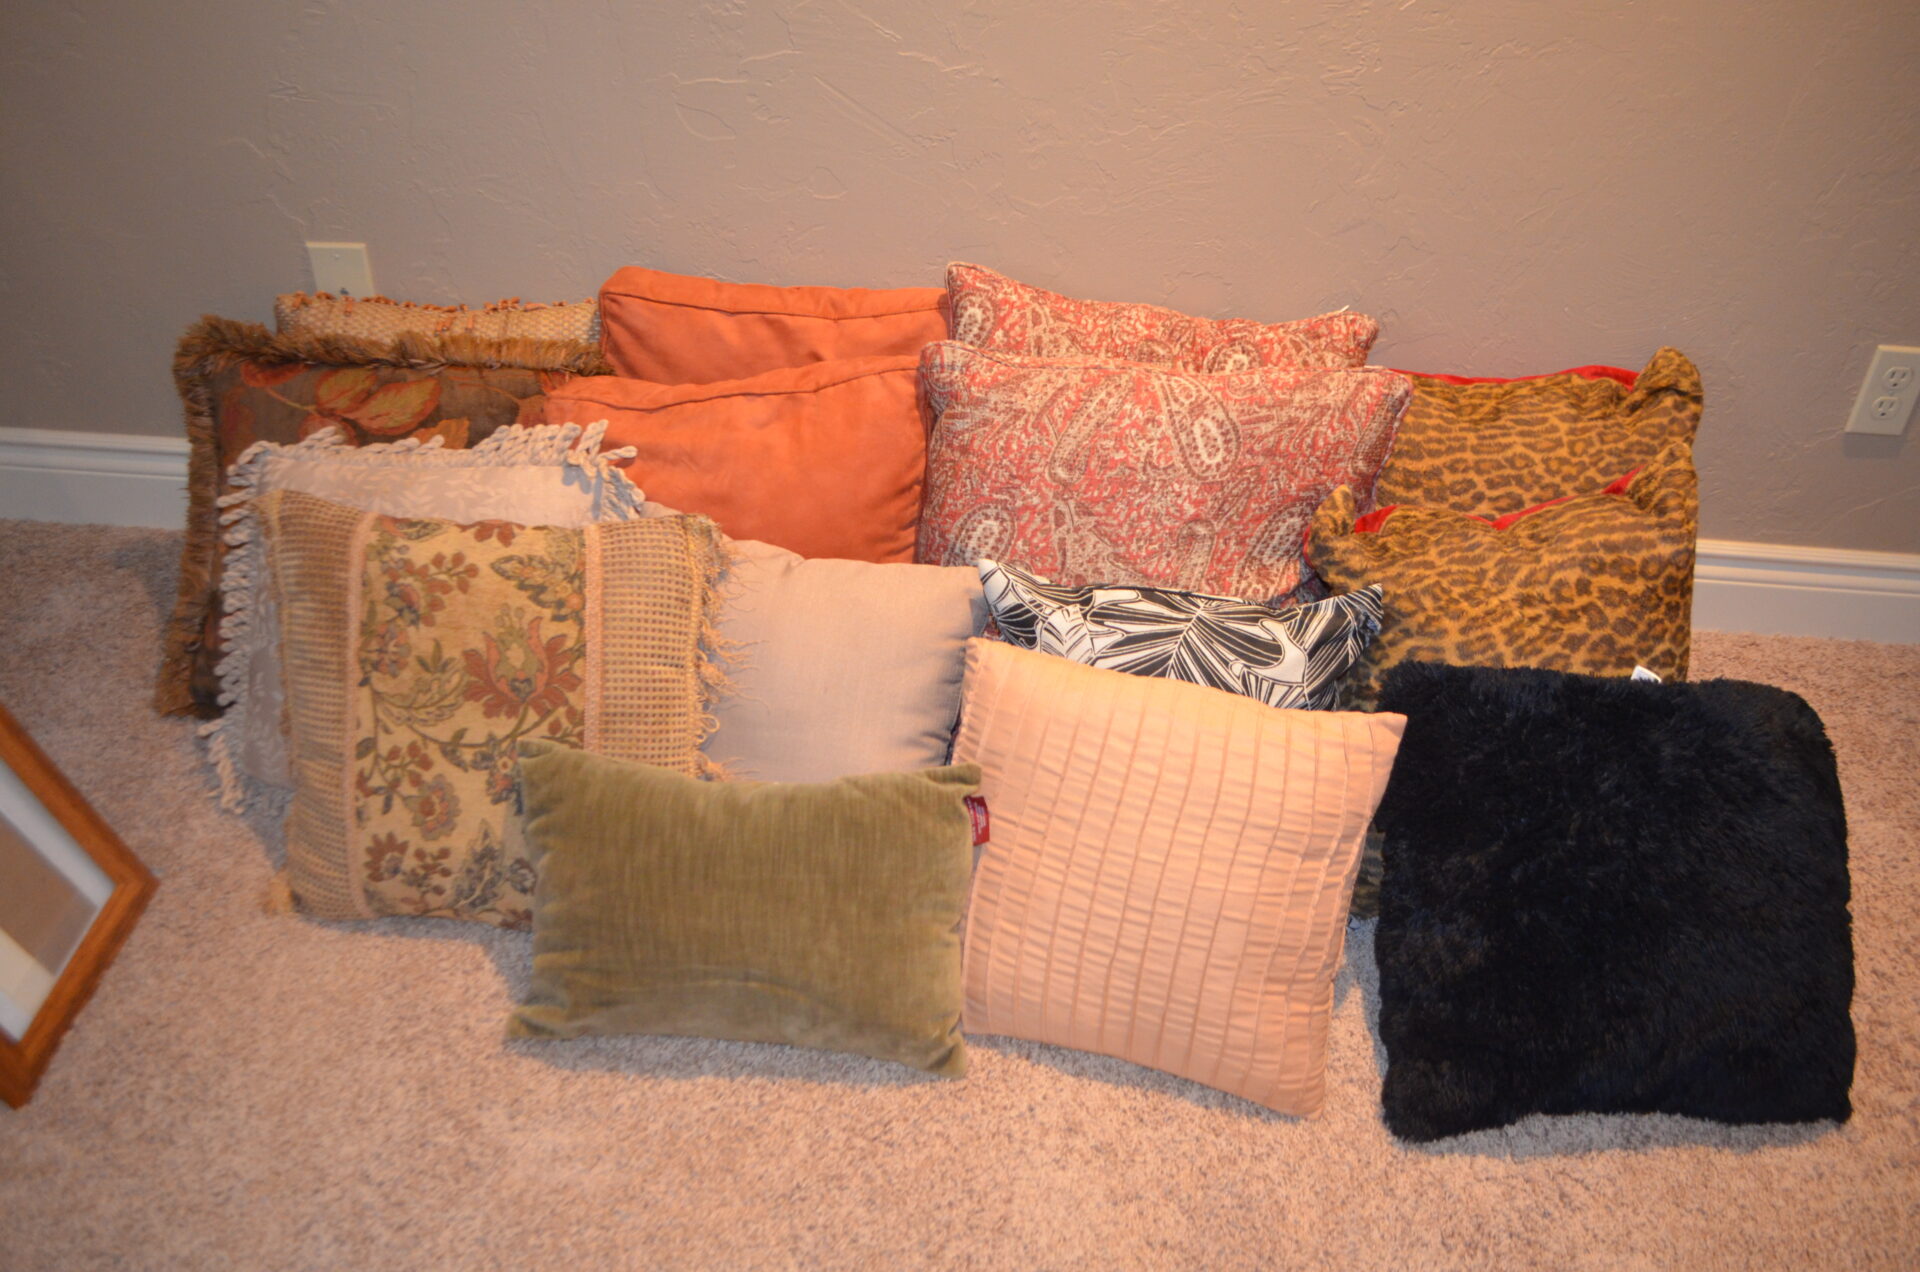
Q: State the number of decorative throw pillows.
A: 15